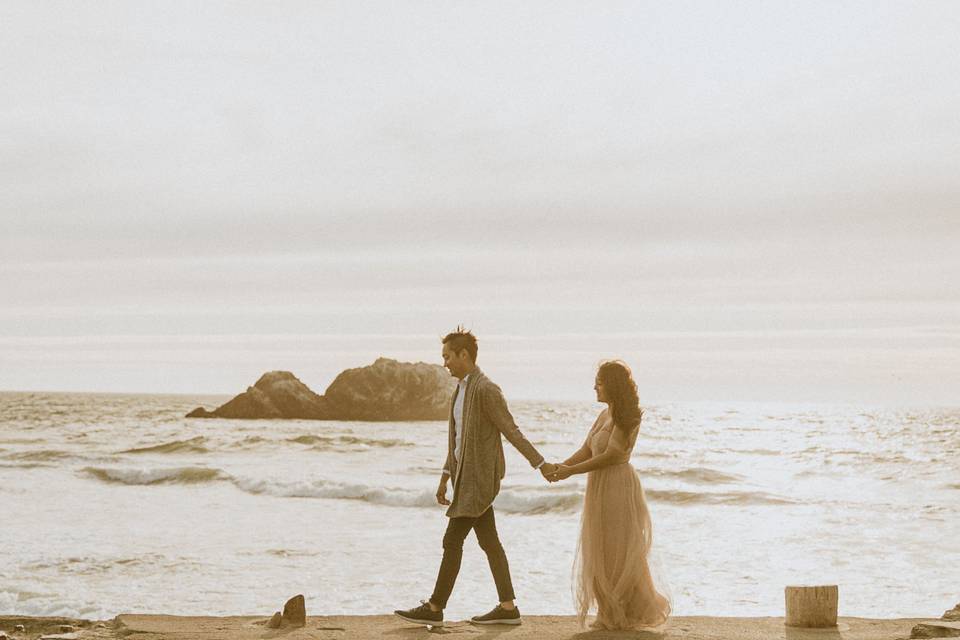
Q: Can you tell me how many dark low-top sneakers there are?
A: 2